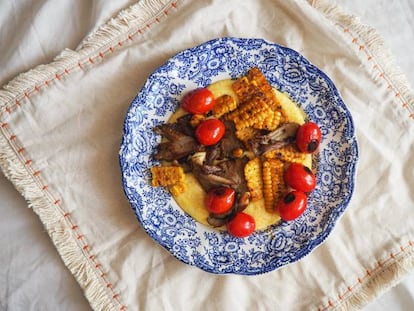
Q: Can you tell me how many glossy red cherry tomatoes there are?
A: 7